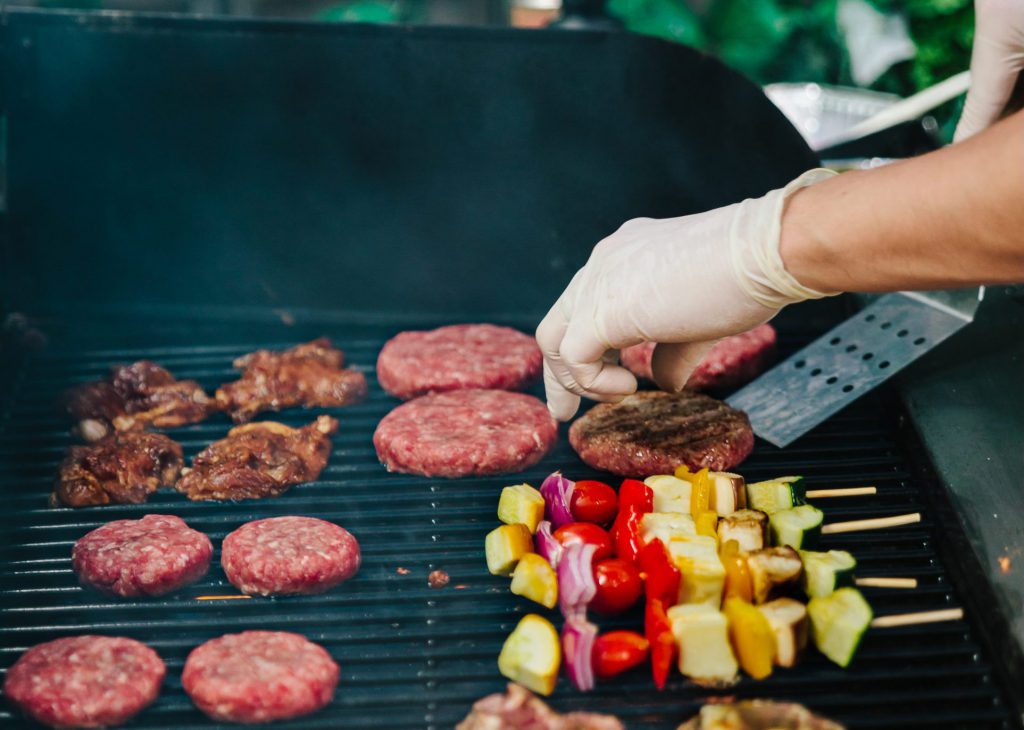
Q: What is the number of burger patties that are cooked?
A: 1